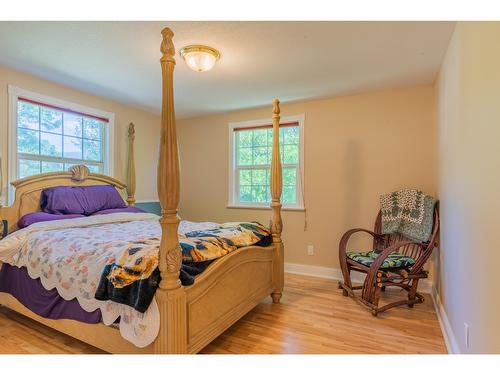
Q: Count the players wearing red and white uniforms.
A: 0